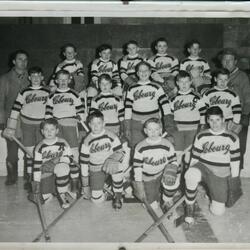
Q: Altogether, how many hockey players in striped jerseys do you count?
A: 15